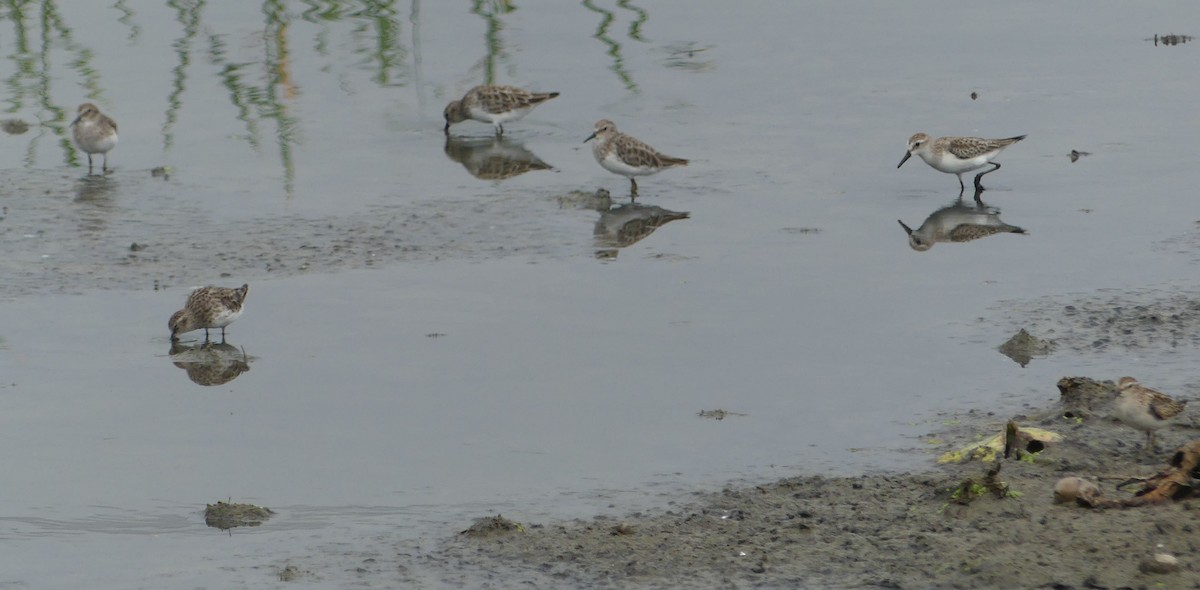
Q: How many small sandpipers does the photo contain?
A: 6